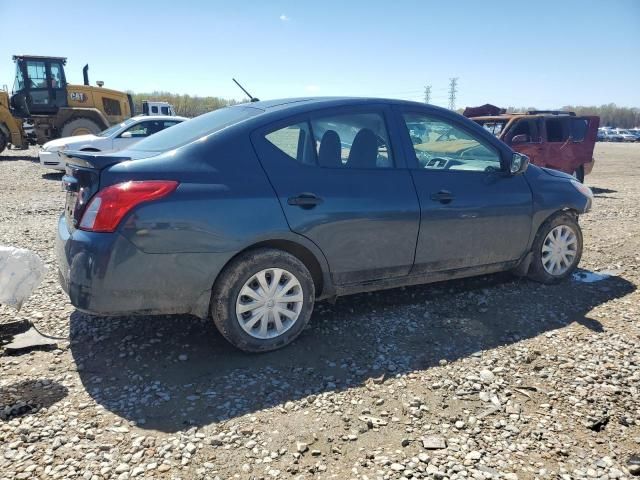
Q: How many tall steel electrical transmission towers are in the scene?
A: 2